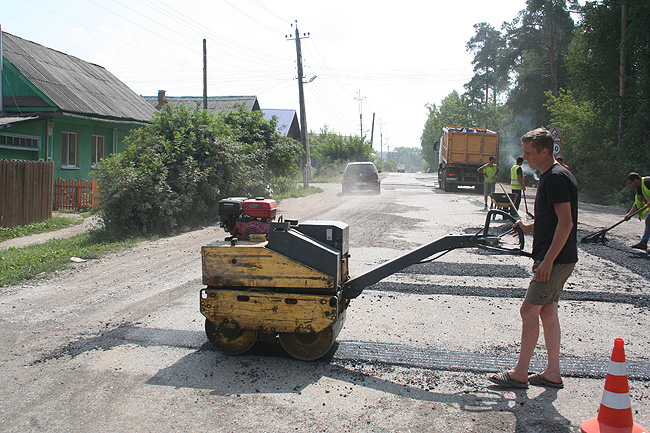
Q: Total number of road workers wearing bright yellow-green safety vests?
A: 3